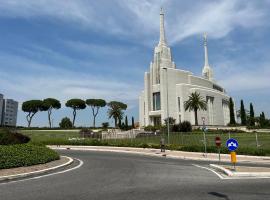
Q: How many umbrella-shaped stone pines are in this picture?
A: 5